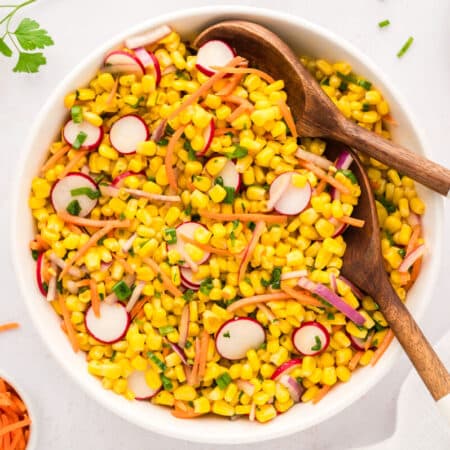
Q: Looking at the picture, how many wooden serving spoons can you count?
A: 2